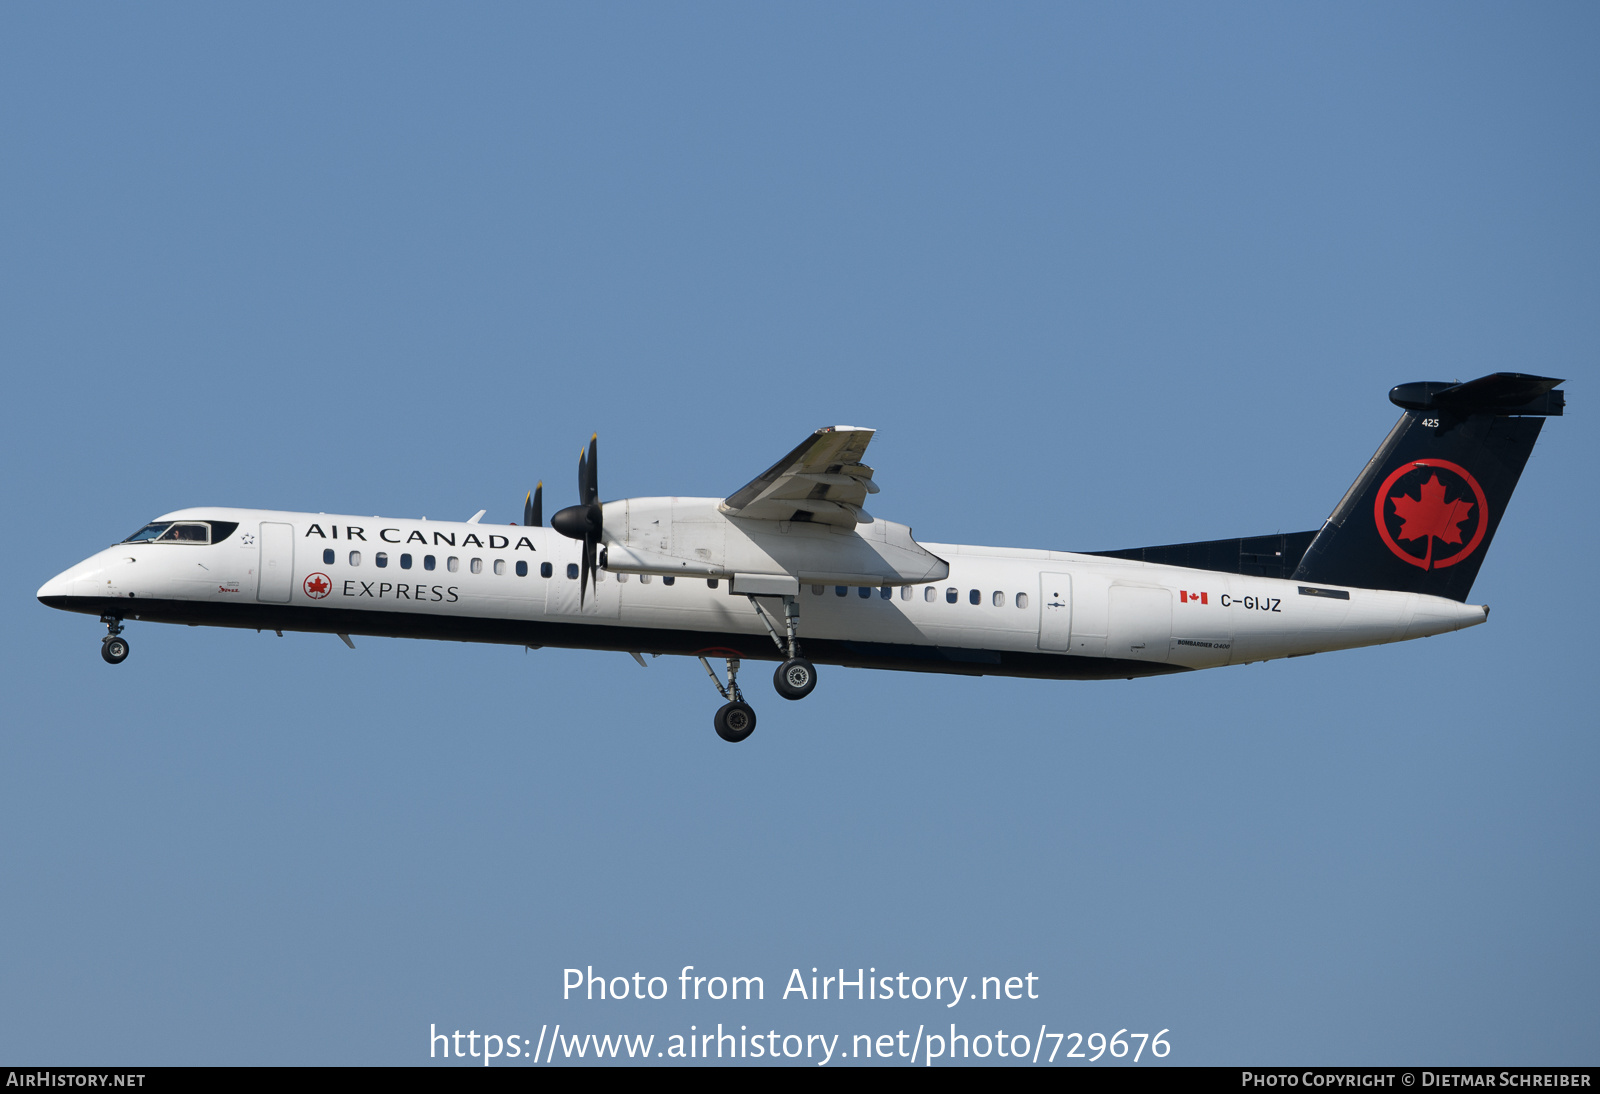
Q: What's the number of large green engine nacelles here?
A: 0